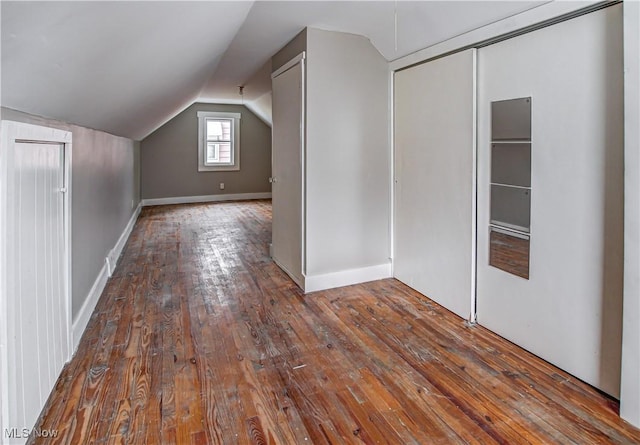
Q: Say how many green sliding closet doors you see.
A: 0